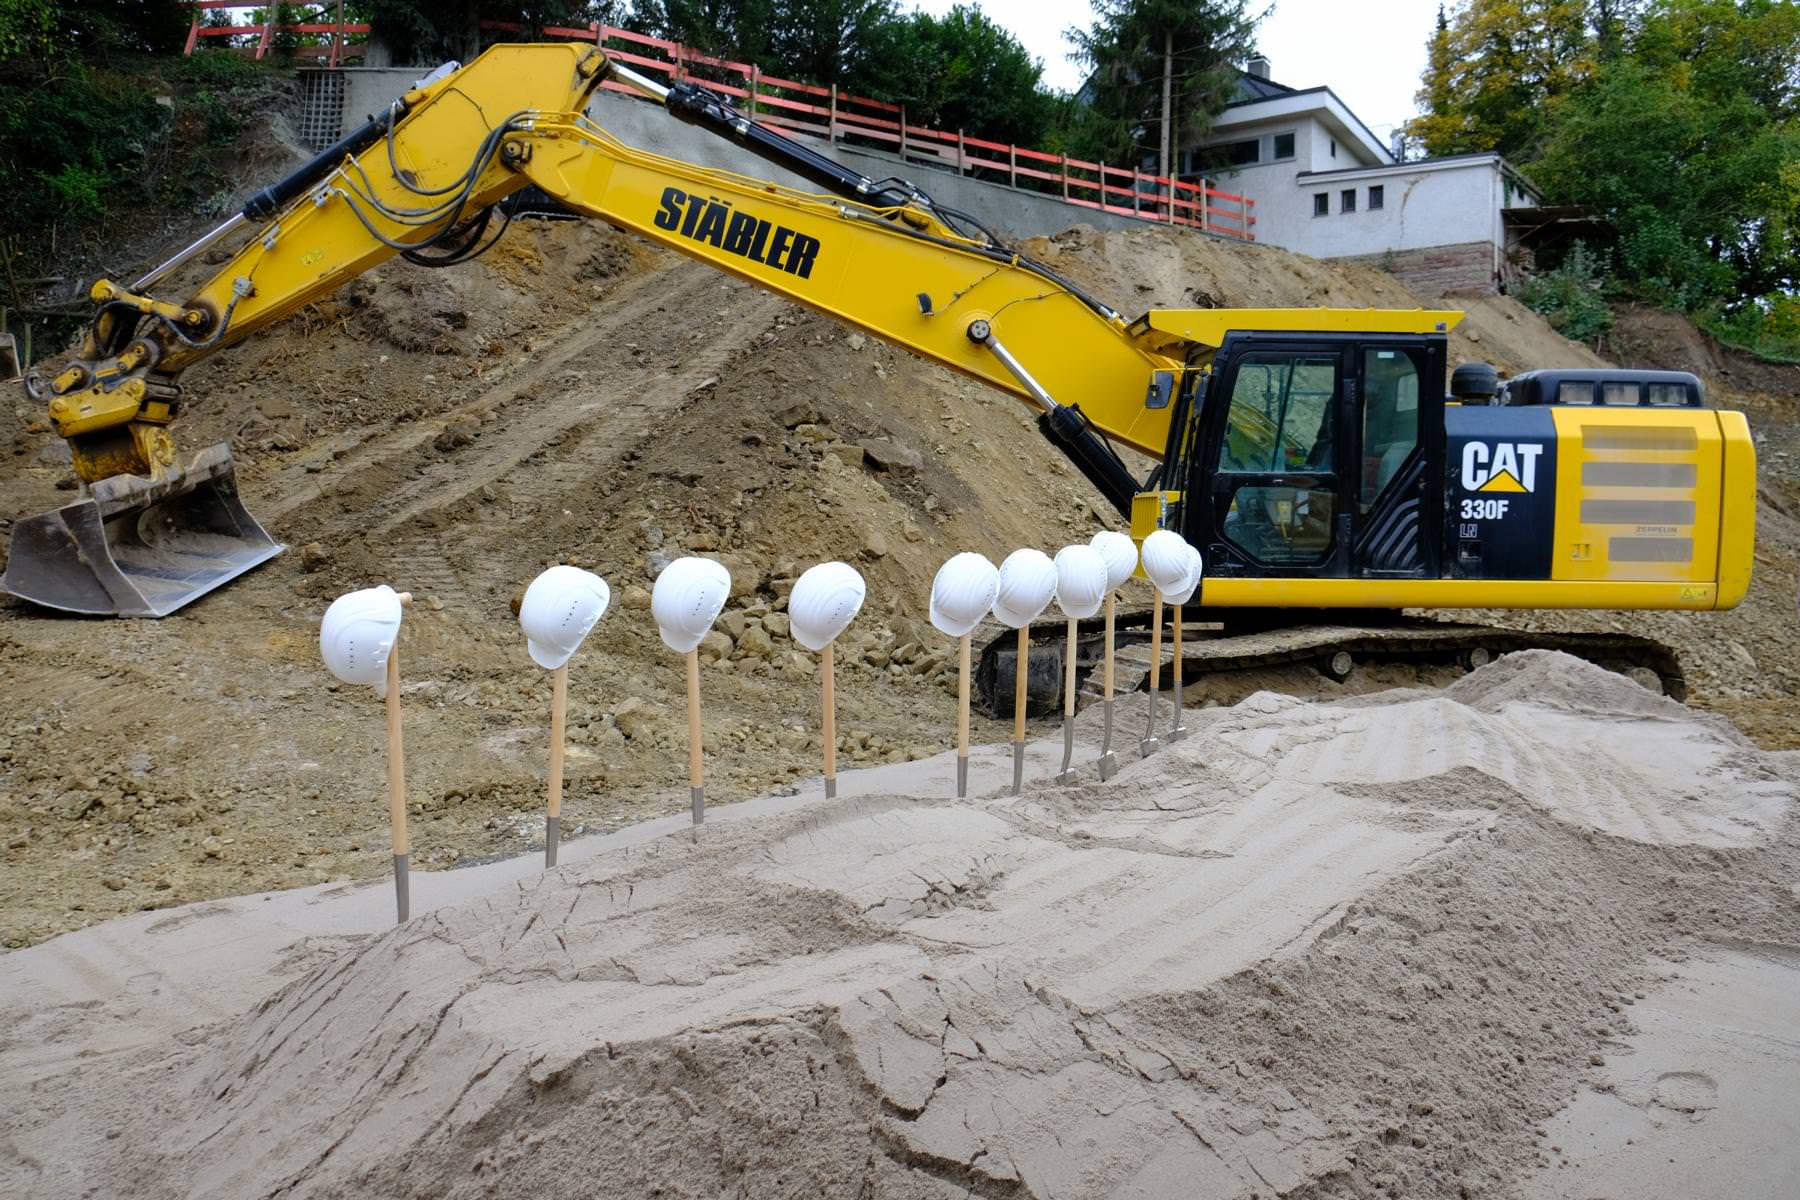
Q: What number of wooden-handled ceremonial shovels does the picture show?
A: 10